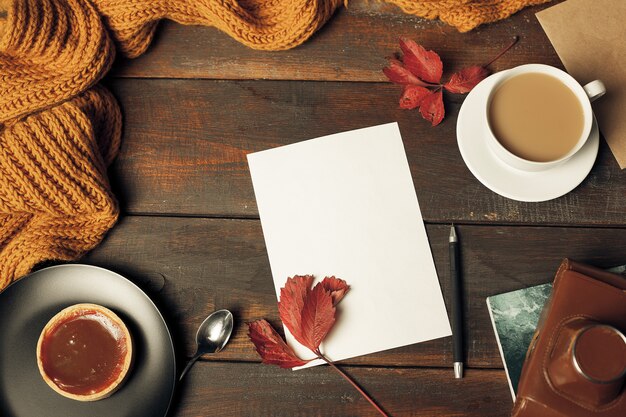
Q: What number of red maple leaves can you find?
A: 2